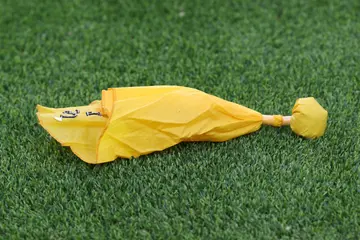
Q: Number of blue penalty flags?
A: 0